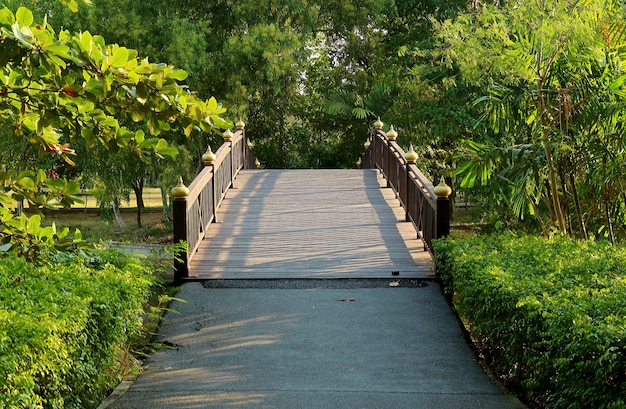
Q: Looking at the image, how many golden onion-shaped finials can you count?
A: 12